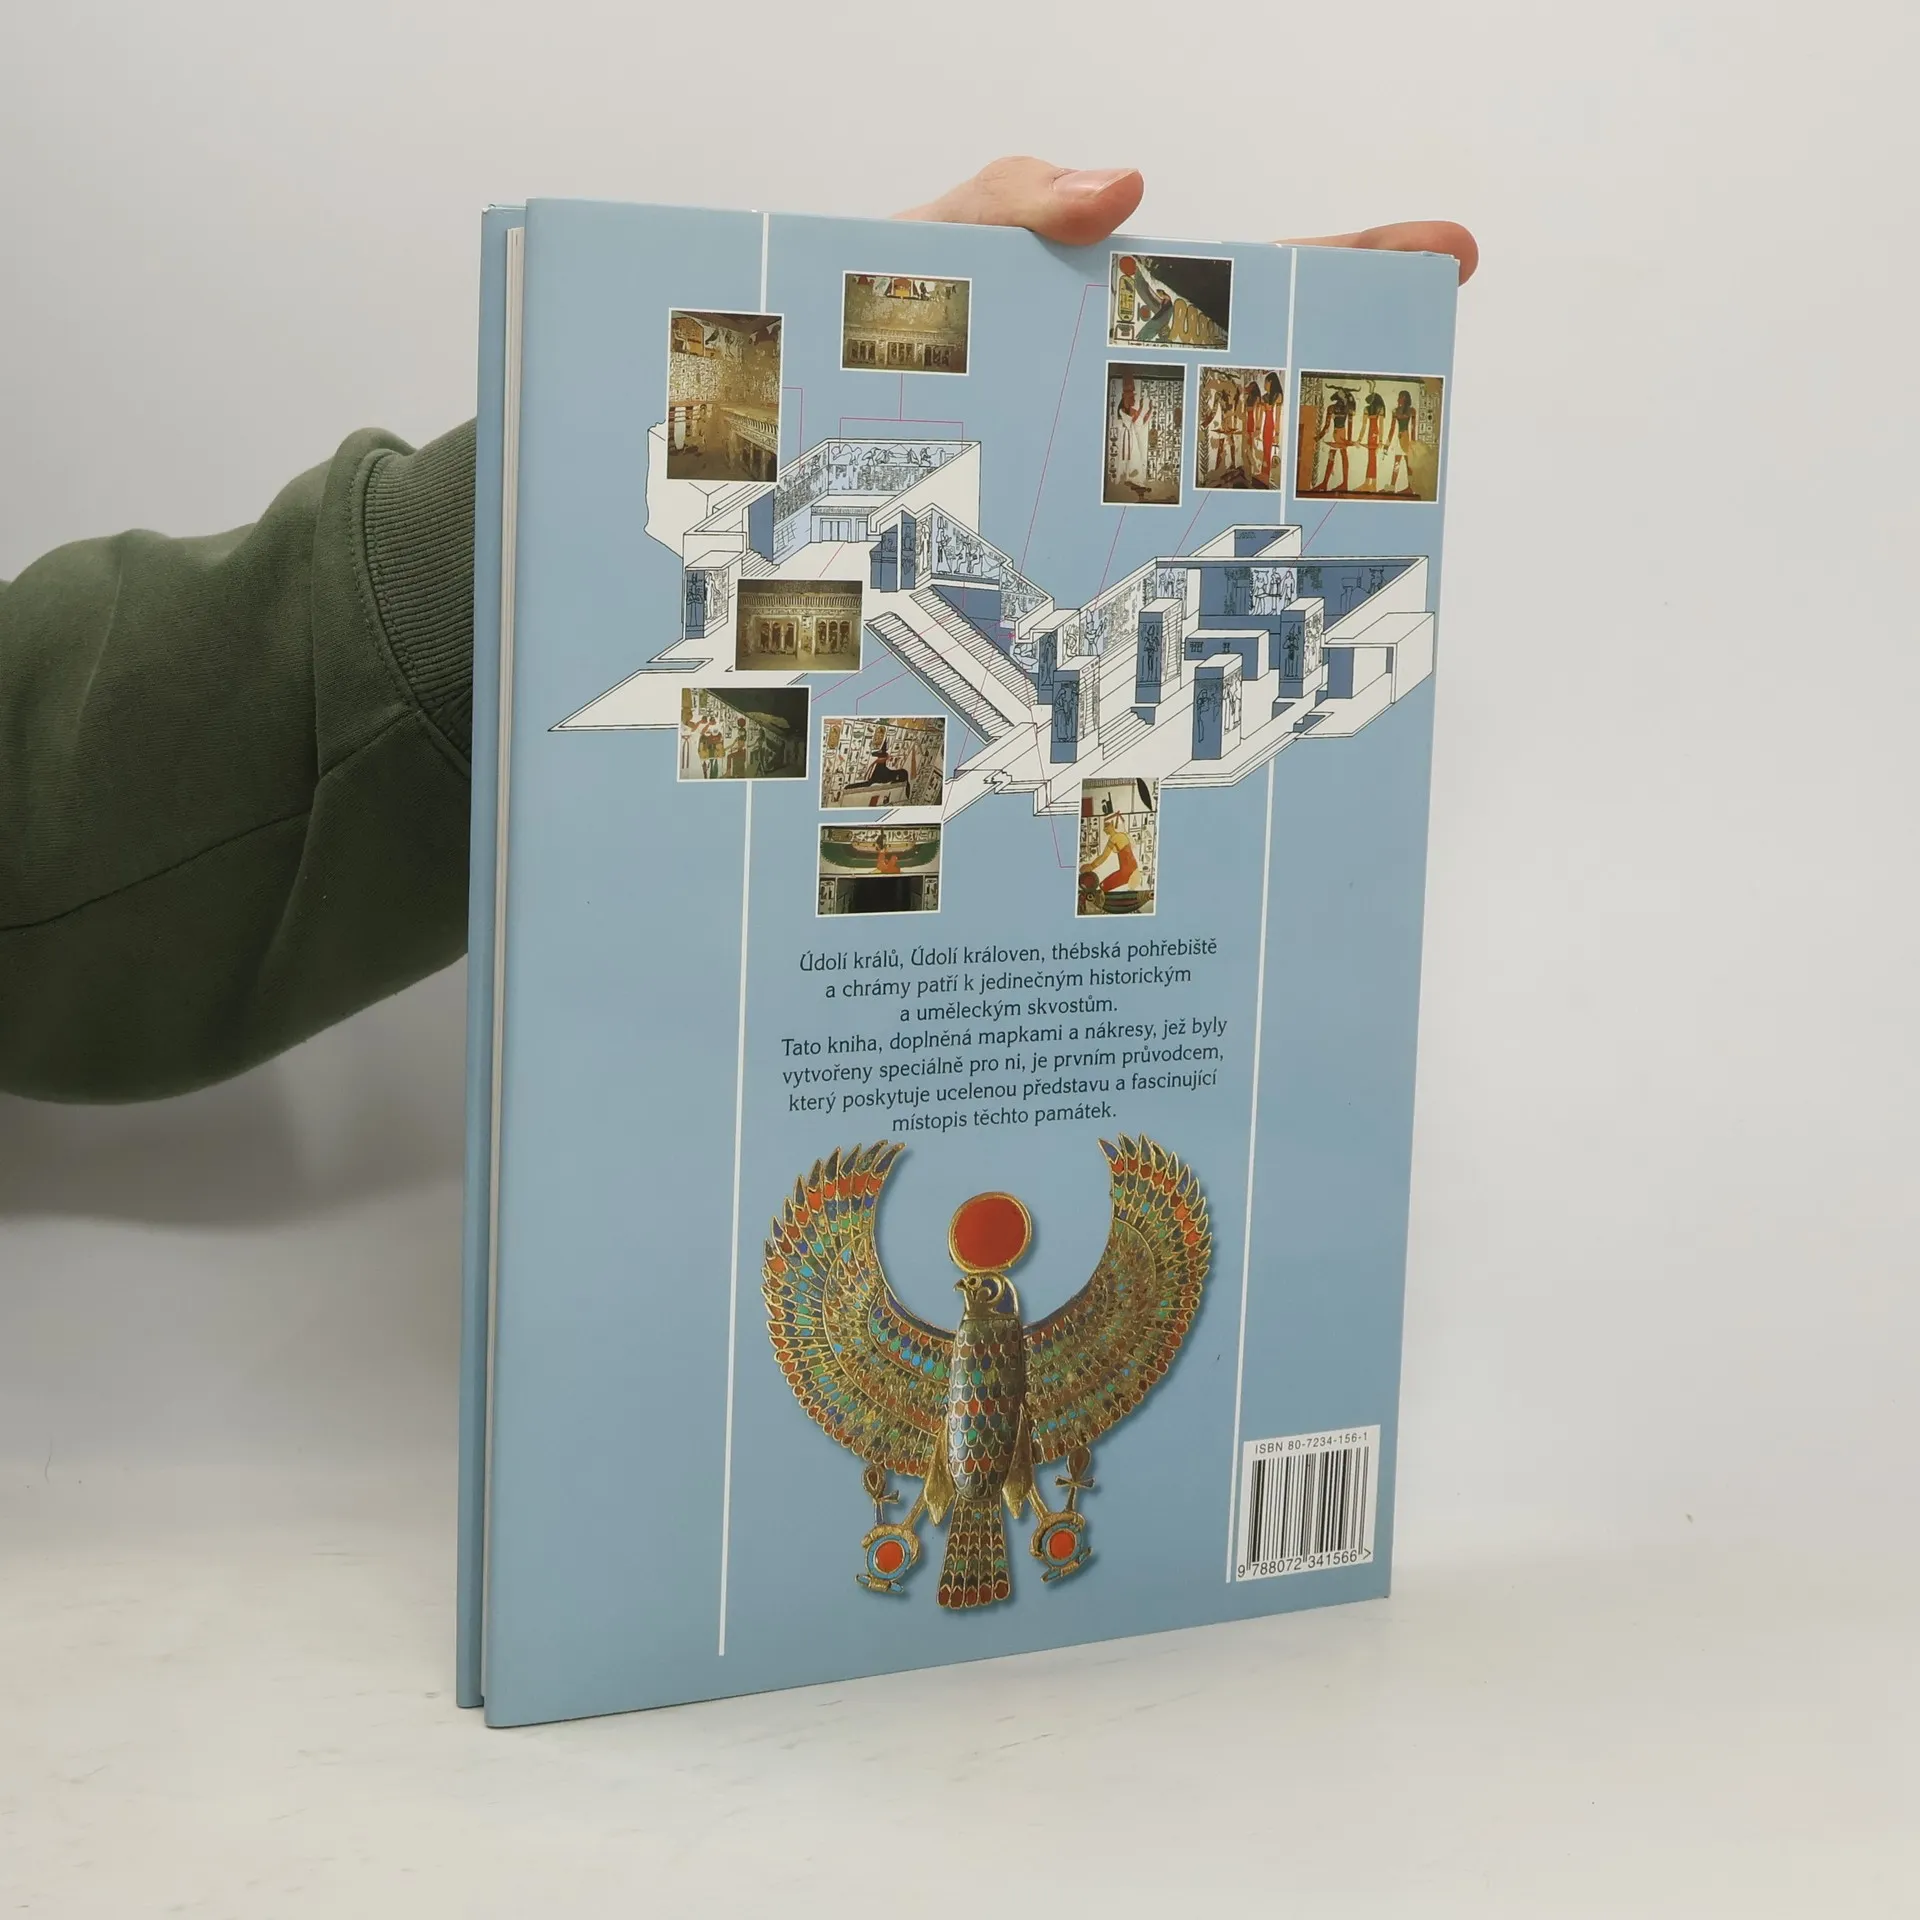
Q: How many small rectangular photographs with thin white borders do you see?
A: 11